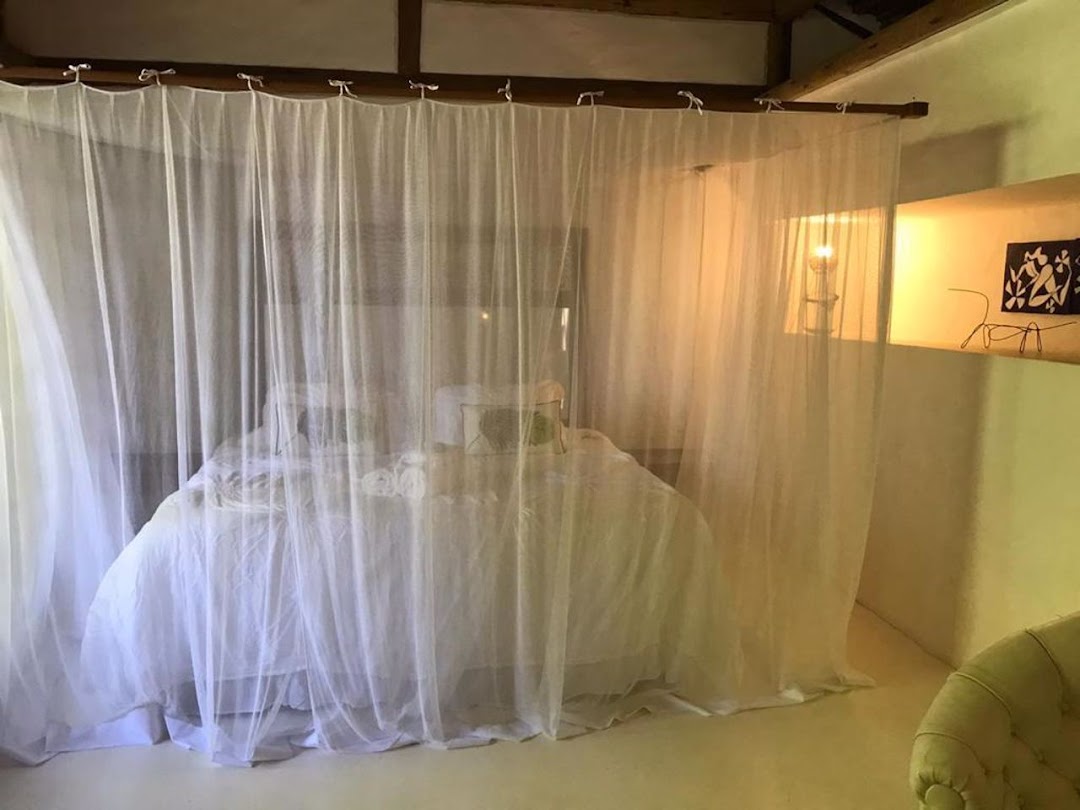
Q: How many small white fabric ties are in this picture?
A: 10